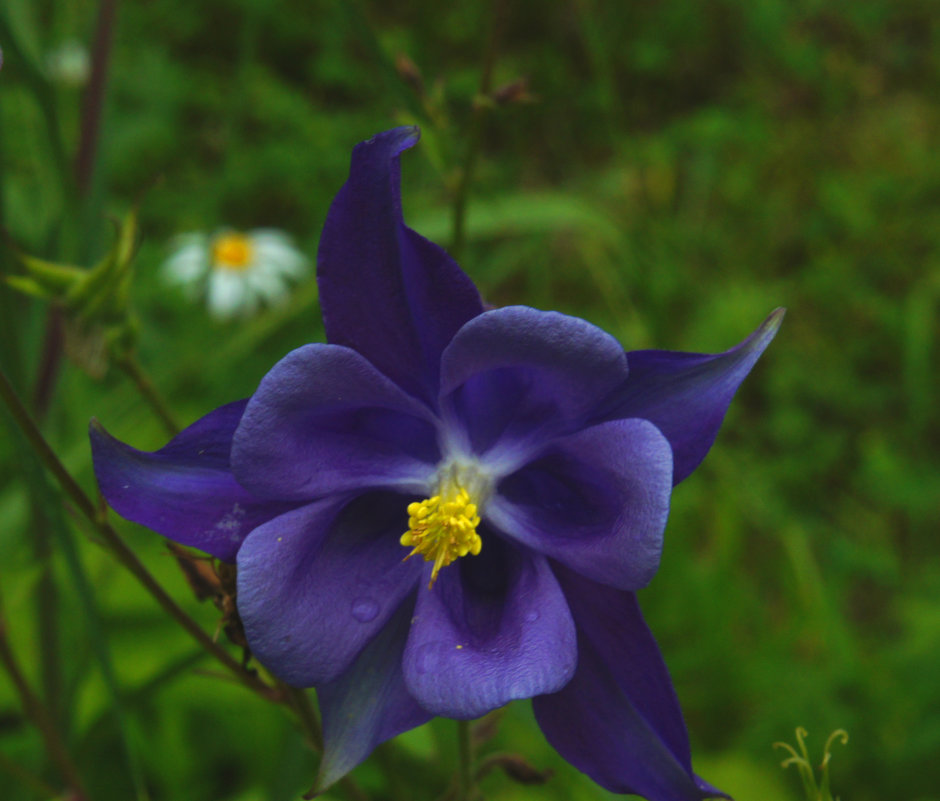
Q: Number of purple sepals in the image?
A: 5